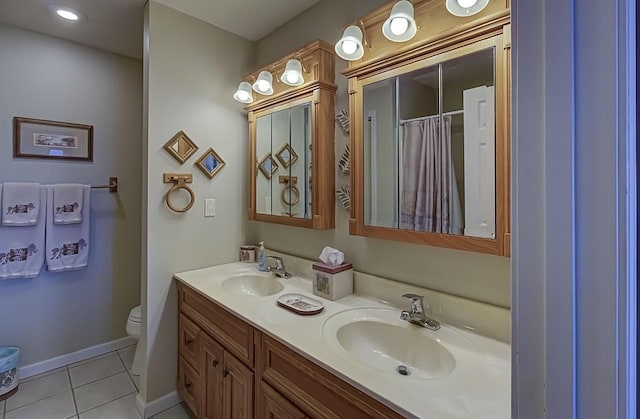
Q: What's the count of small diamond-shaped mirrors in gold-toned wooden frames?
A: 2